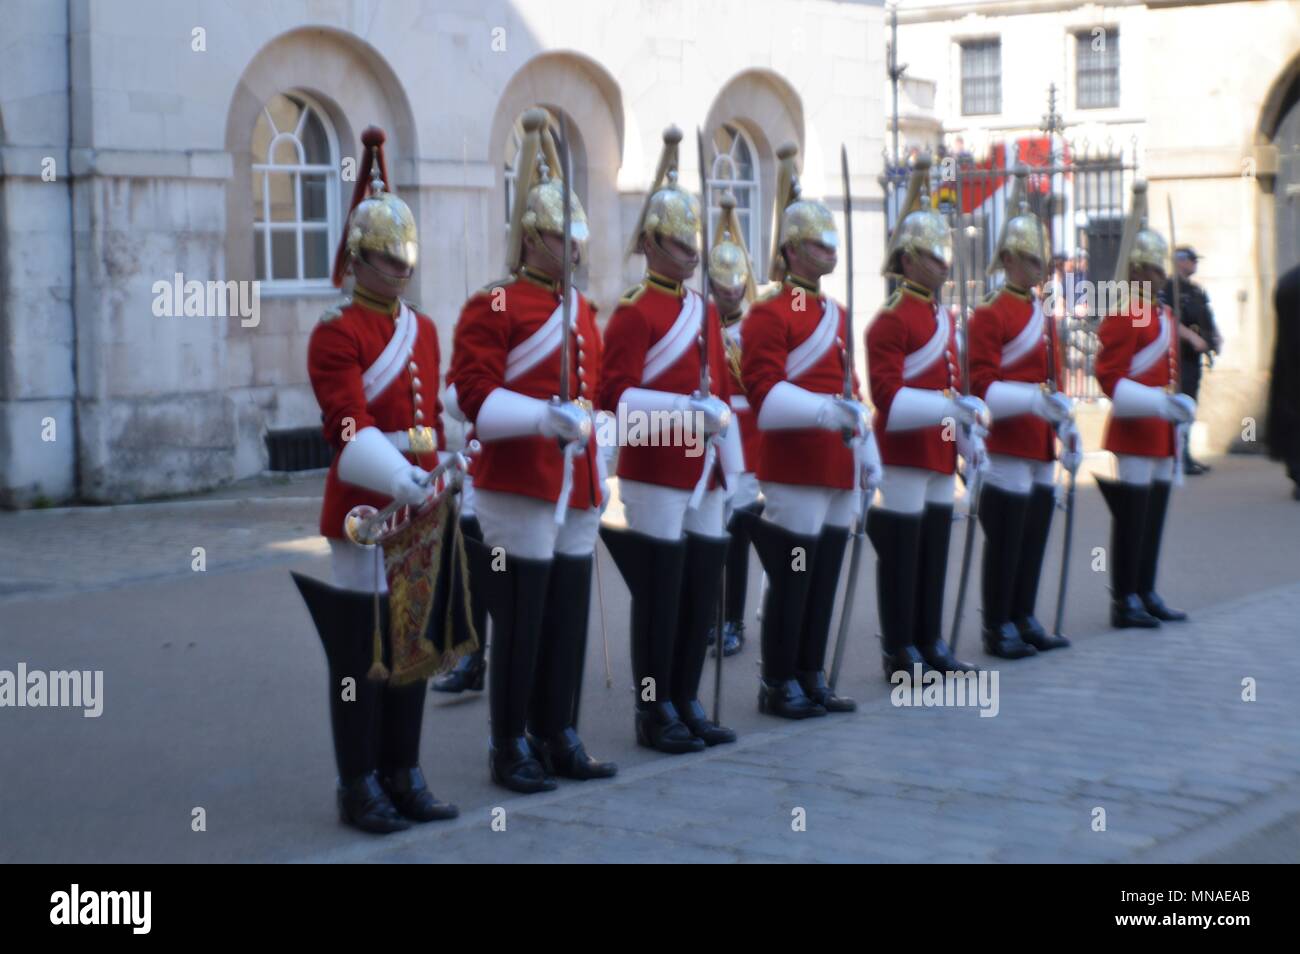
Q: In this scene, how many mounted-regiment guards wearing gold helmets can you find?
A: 8